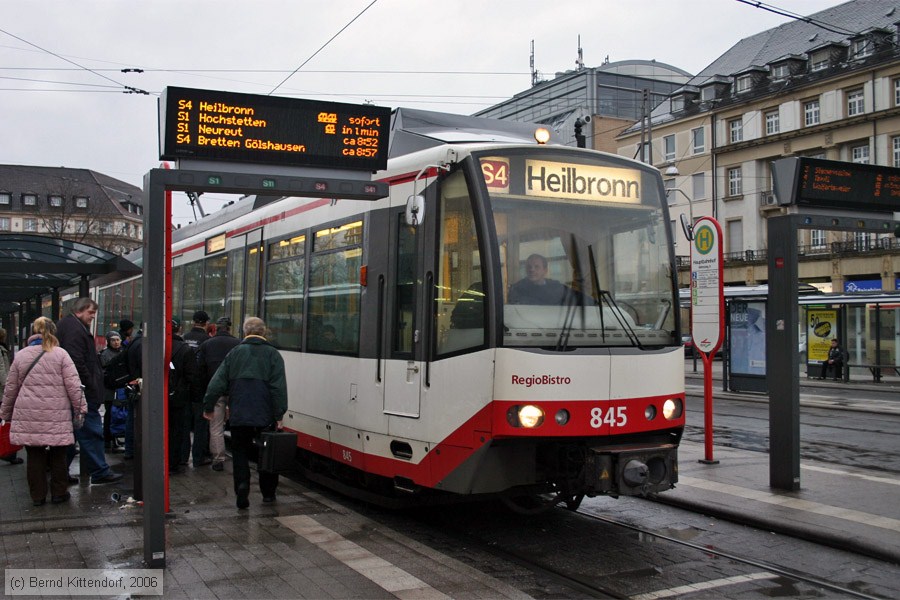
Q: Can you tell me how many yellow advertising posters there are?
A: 1